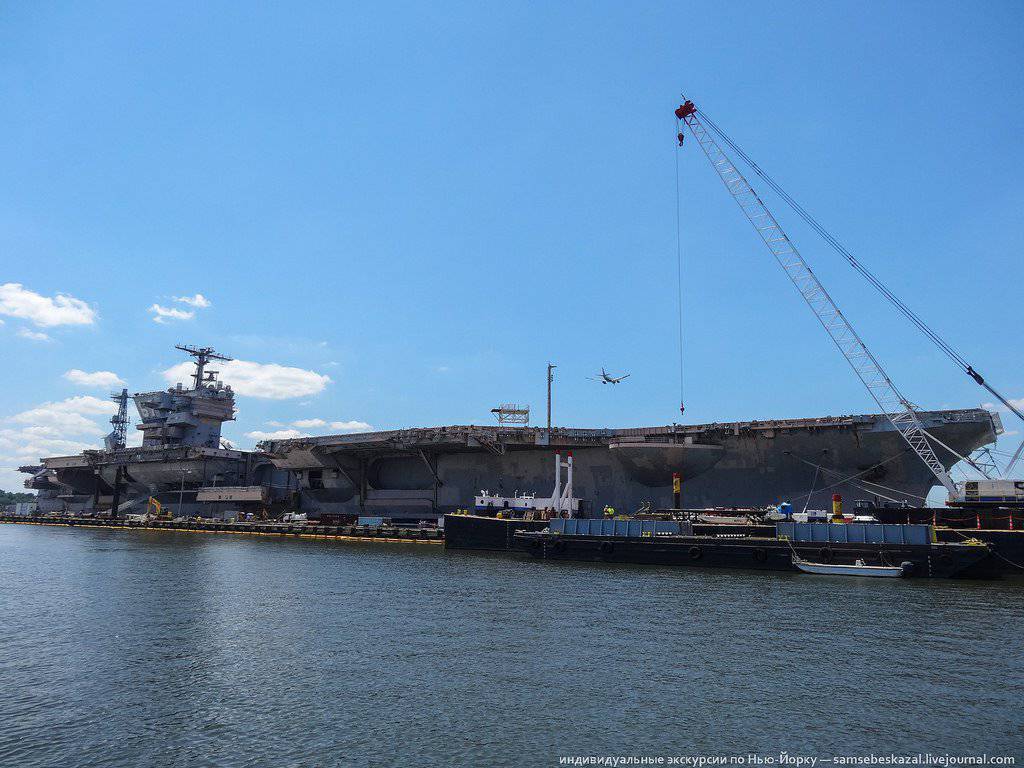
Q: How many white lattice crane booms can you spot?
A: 1